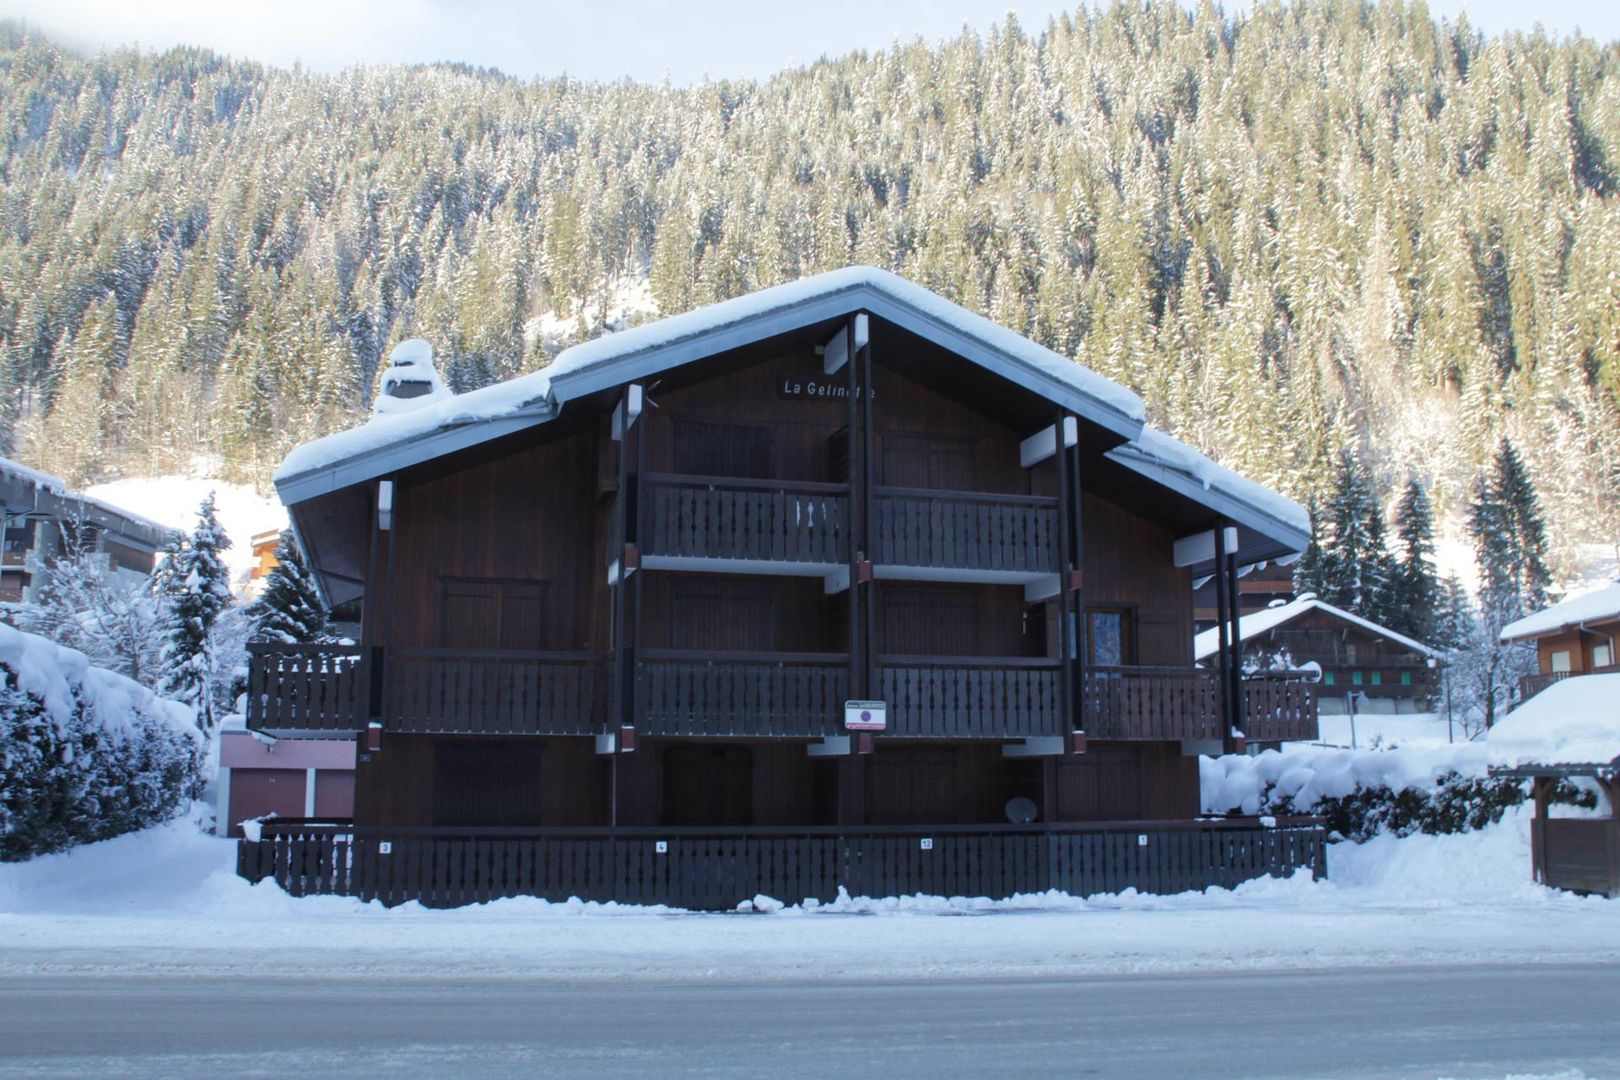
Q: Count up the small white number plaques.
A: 4